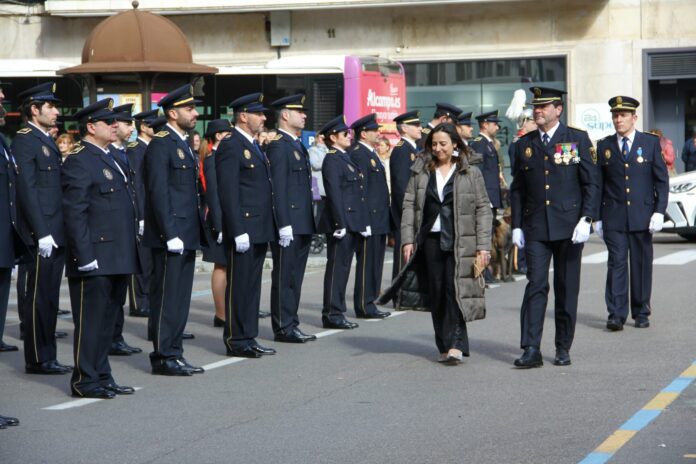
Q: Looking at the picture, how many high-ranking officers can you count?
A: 2